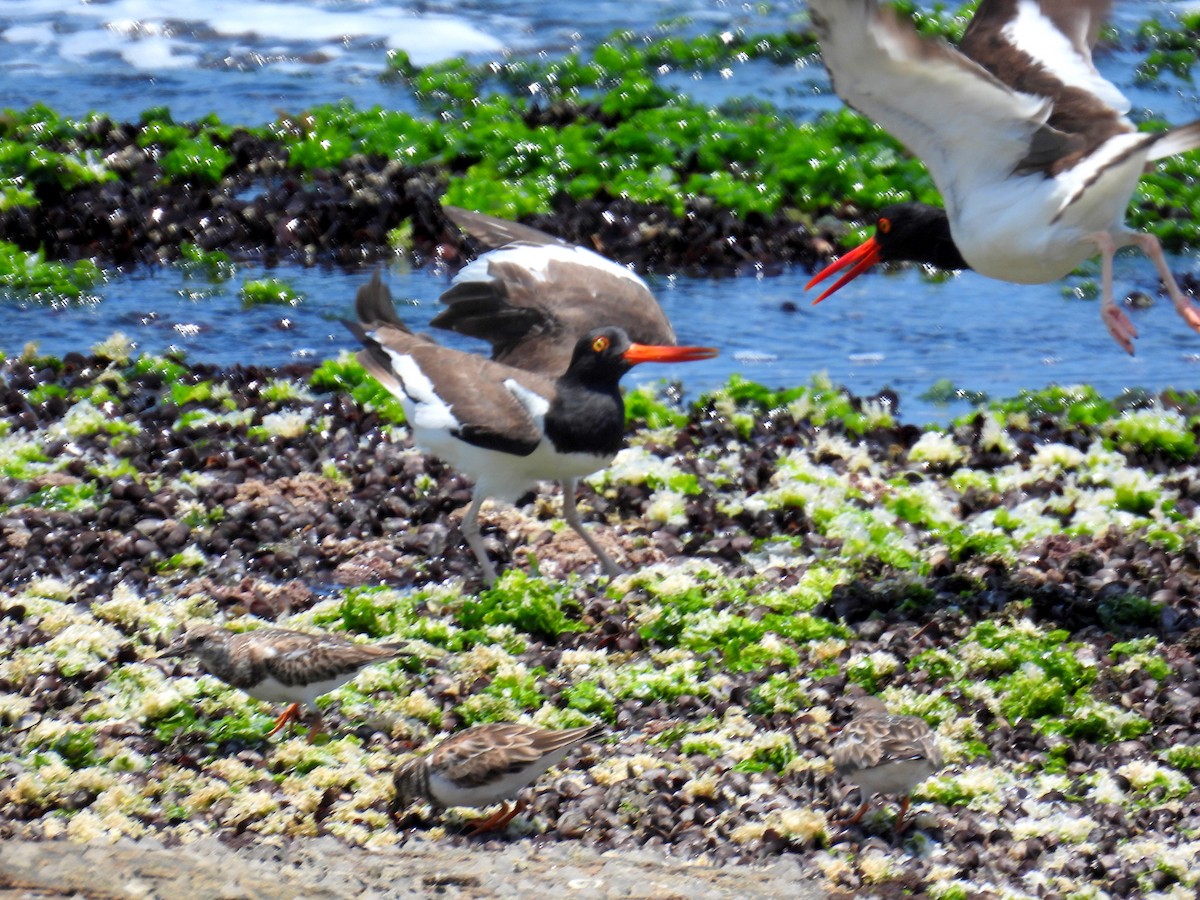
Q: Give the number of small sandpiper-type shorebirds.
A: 3